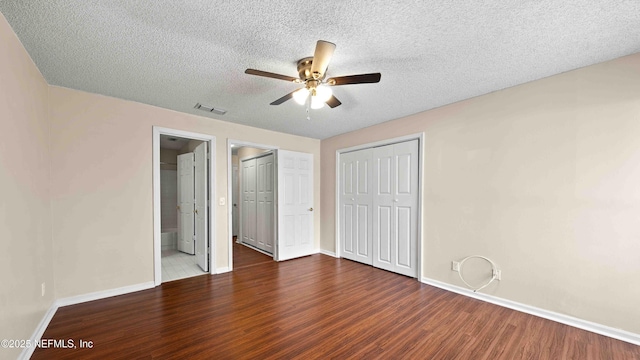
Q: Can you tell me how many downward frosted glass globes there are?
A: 3